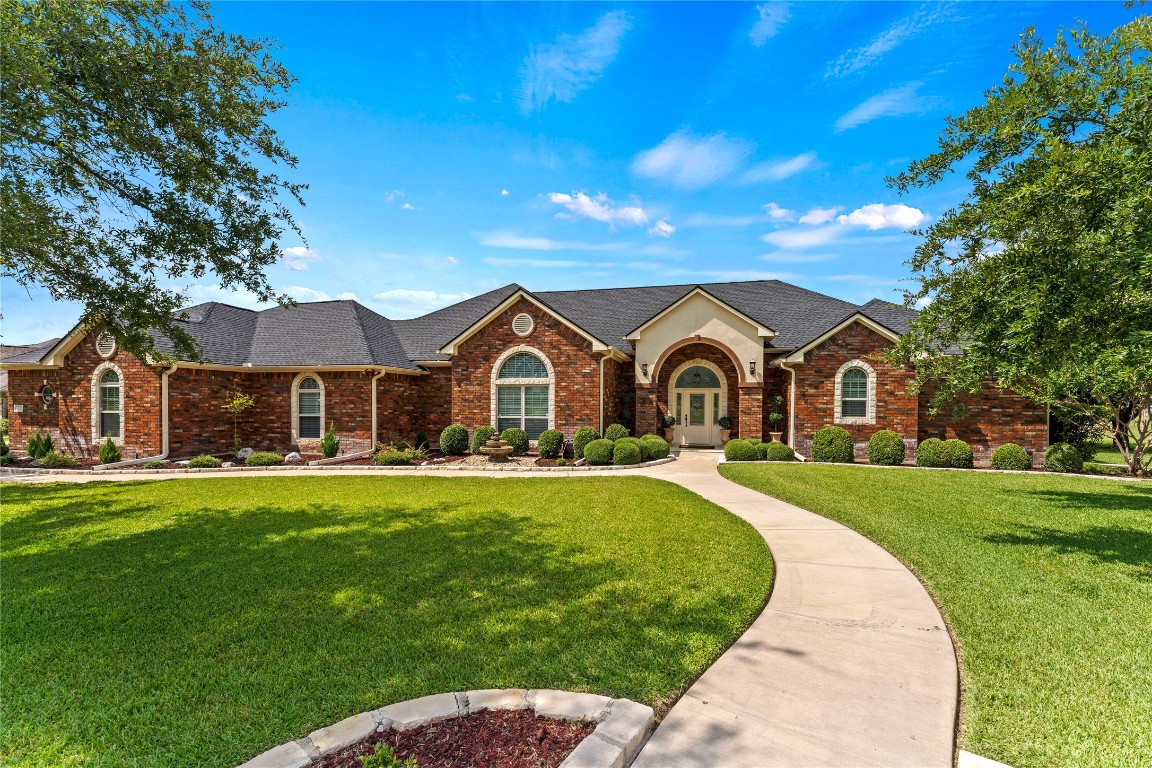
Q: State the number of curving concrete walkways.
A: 1